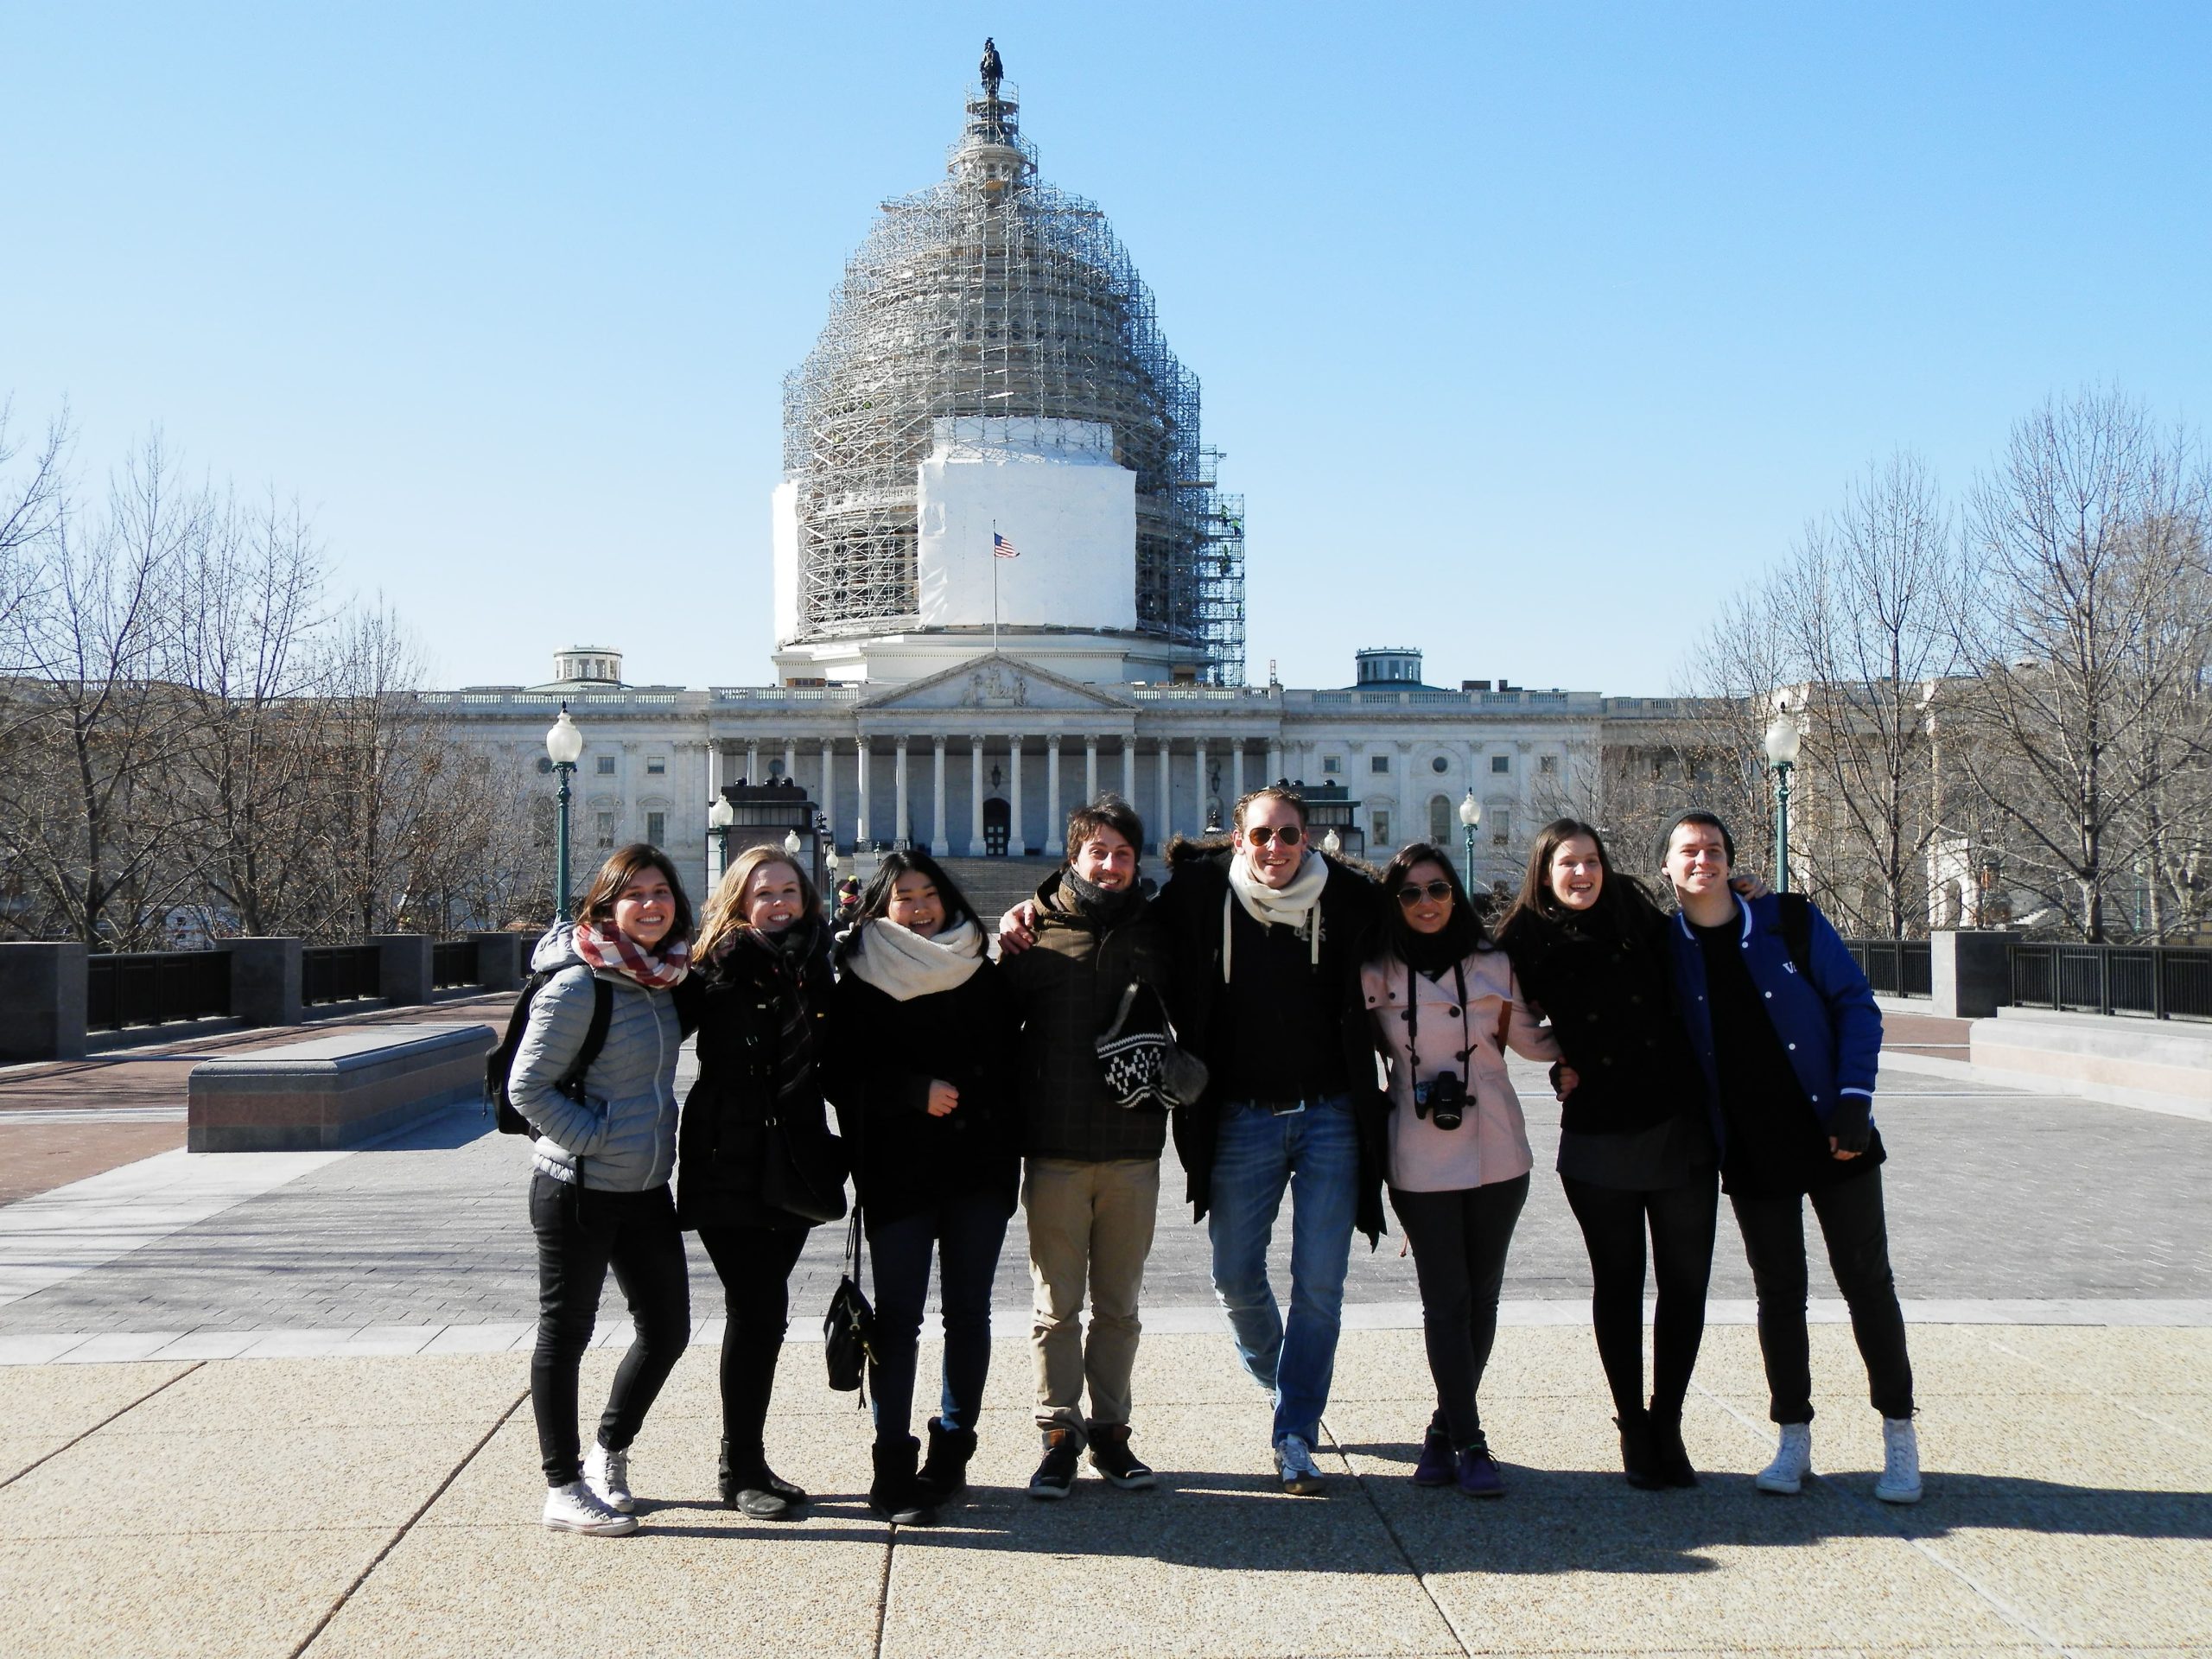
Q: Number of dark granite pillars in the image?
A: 5